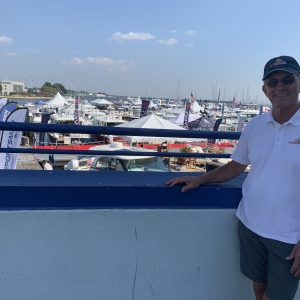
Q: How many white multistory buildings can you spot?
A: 1